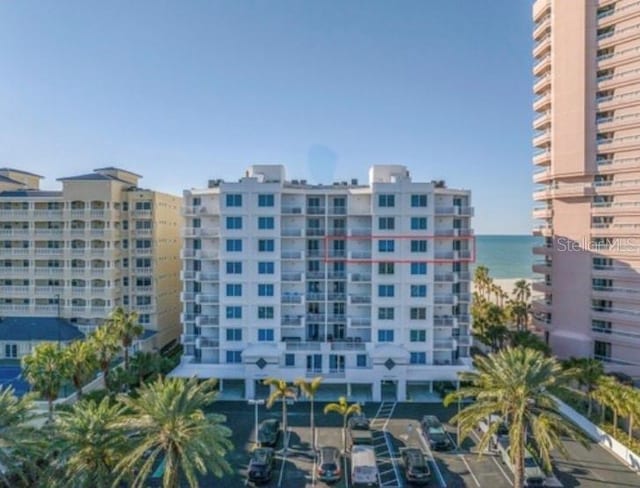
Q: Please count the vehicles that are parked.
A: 9